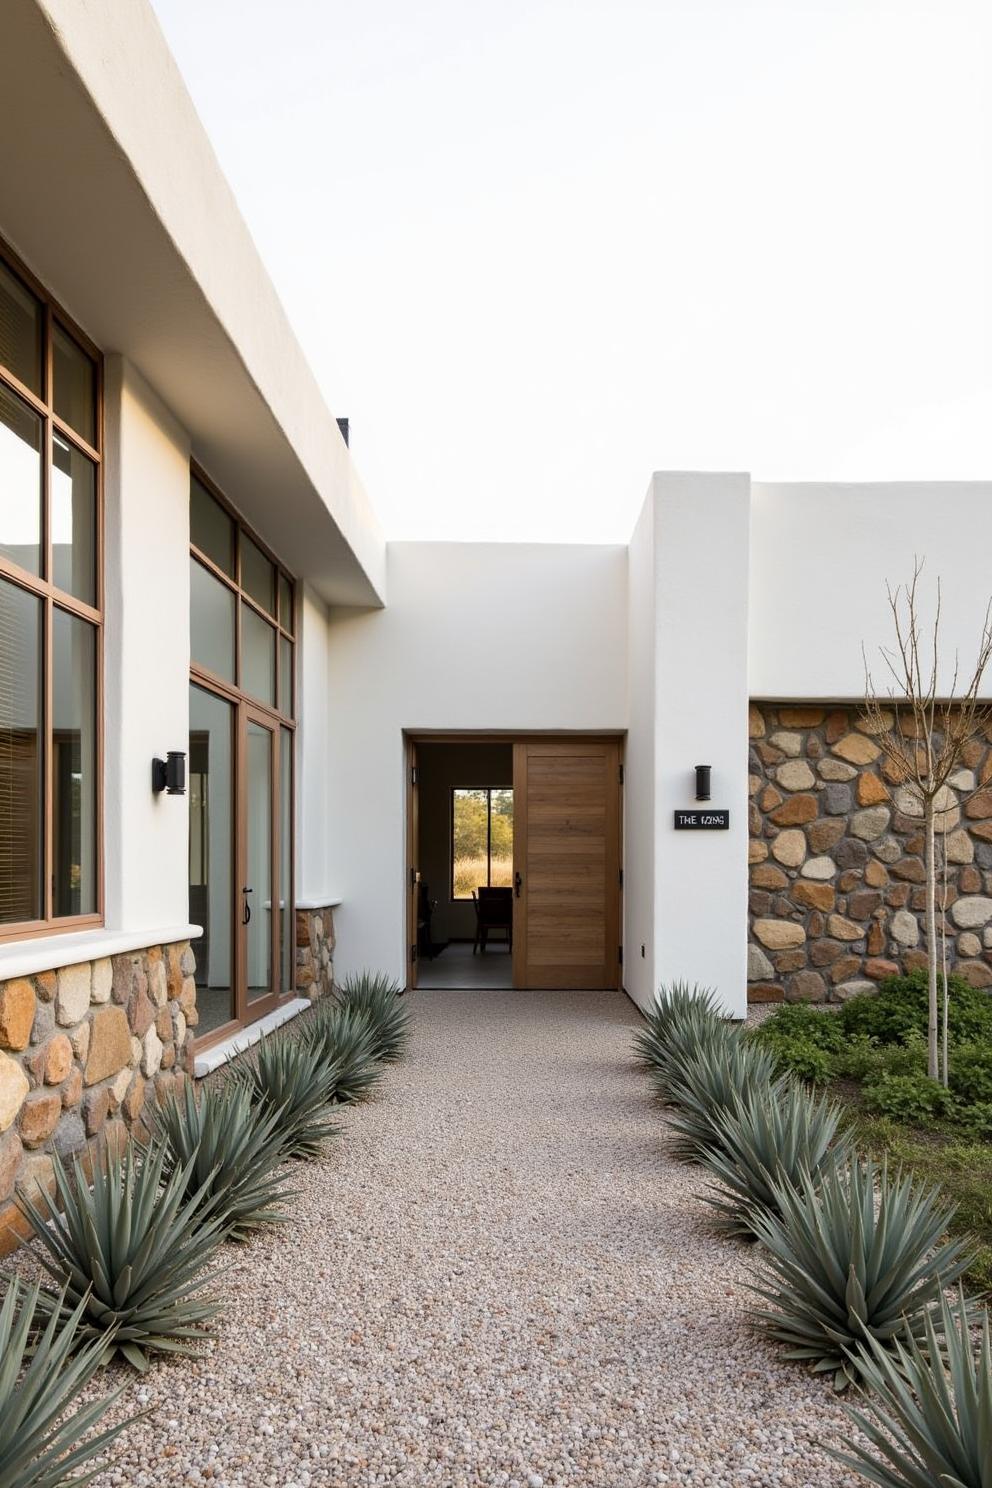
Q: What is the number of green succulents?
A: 12